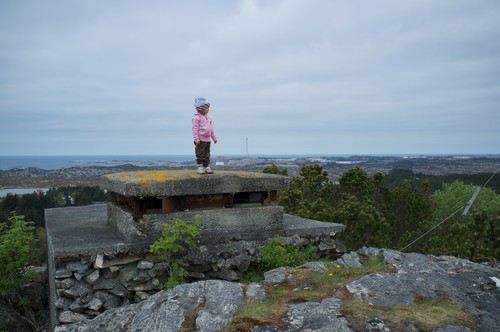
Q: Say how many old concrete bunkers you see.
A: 1